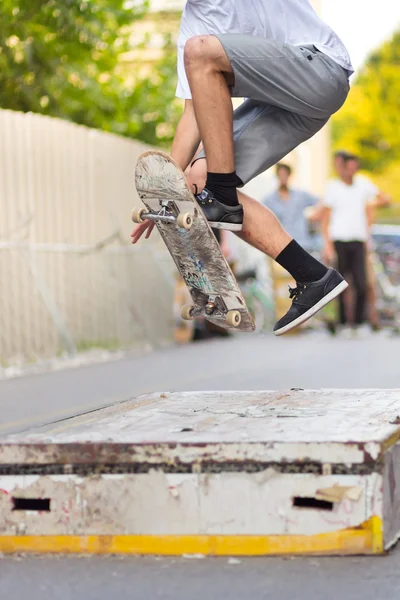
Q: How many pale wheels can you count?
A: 4